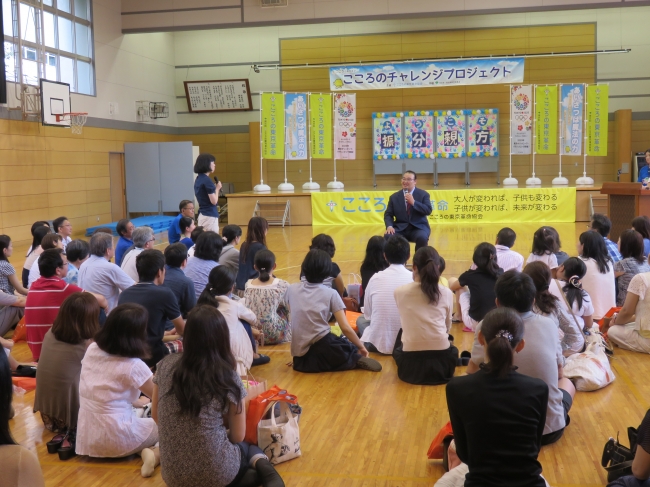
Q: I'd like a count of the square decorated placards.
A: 4